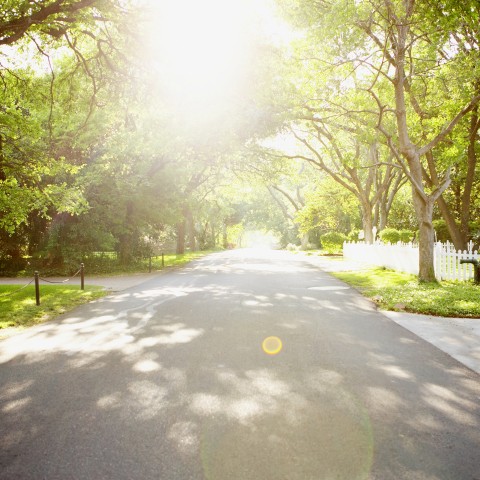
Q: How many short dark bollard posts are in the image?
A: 4